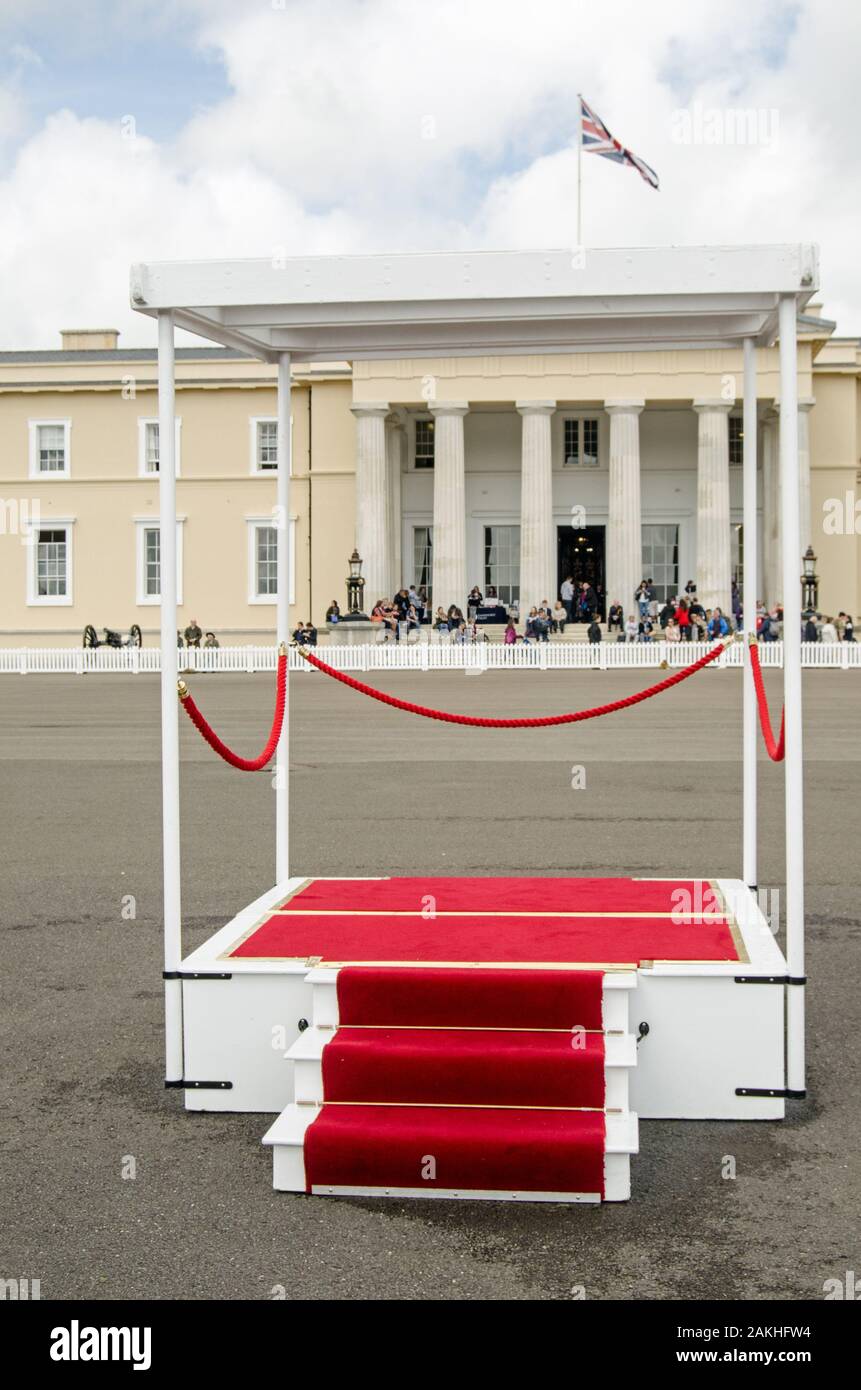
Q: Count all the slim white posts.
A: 4